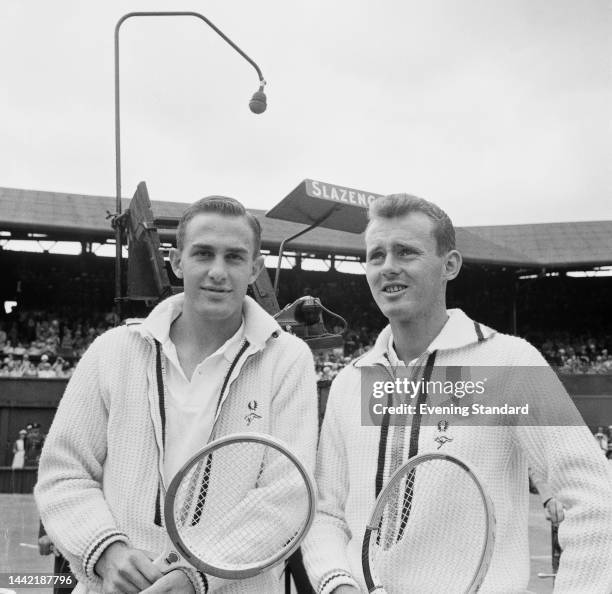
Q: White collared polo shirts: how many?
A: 2